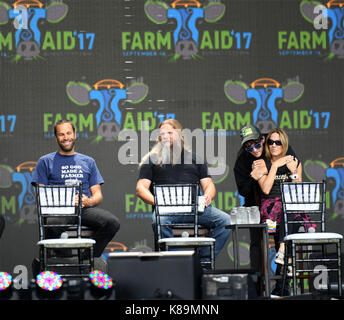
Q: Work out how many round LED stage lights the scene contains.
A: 3